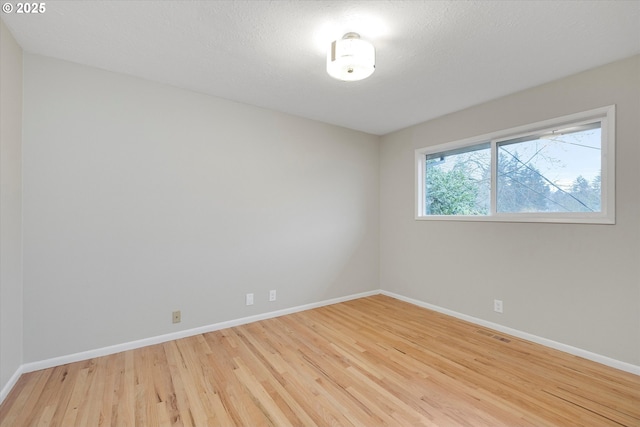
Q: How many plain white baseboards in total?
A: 3